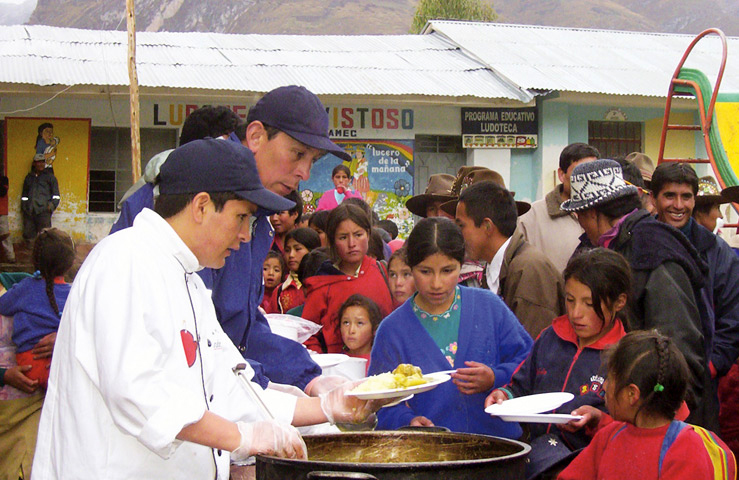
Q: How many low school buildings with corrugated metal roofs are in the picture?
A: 2